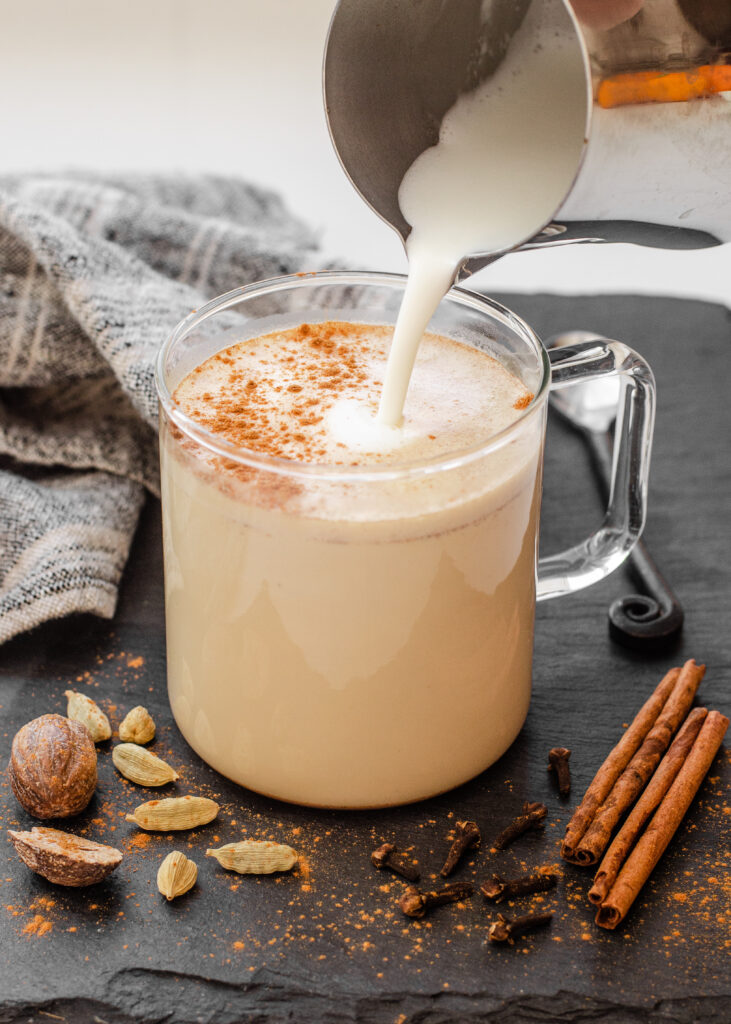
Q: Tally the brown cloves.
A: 7